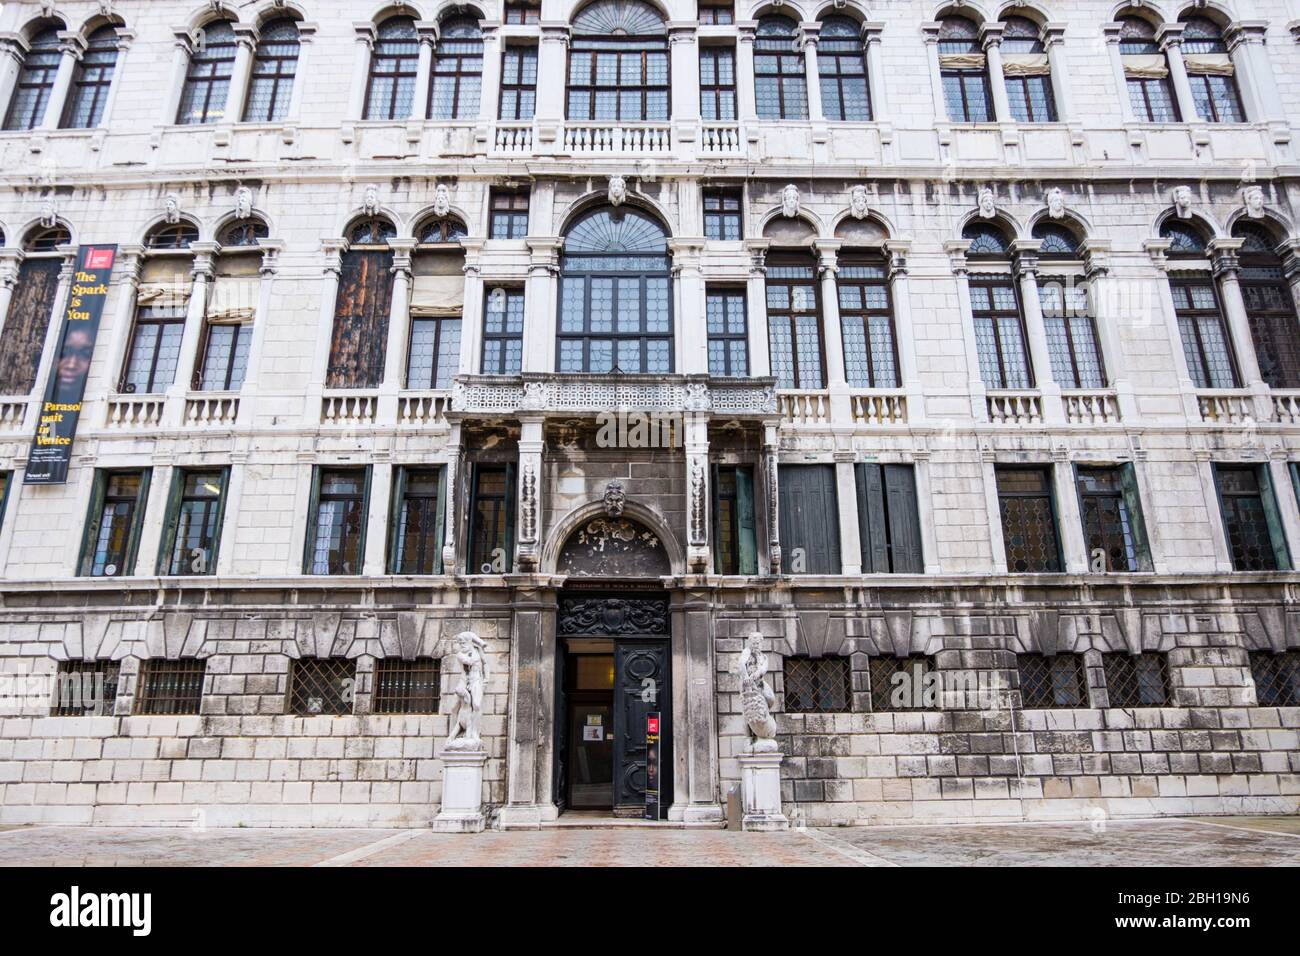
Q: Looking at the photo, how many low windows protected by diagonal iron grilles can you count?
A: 6